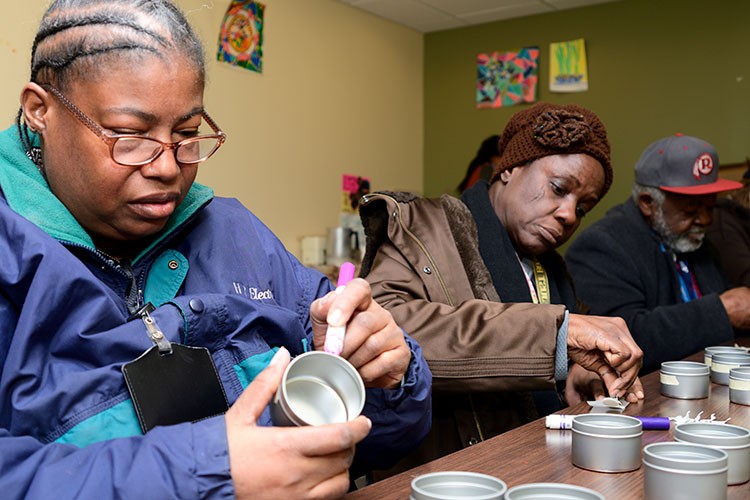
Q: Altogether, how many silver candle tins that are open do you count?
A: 10